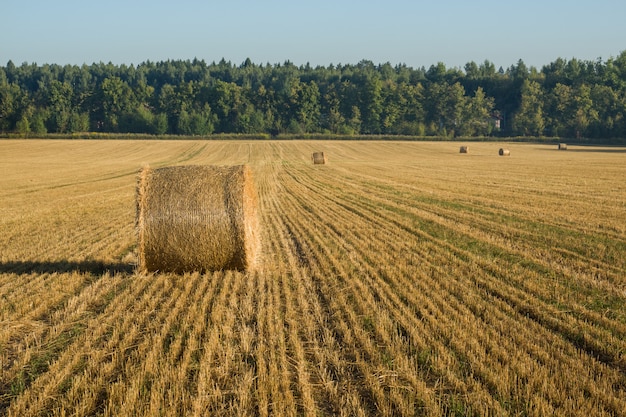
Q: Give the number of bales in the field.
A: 5